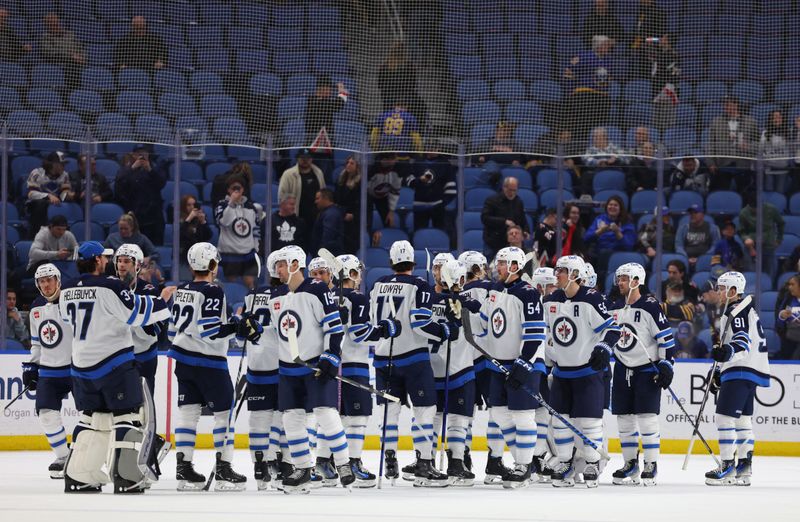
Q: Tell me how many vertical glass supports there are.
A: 9